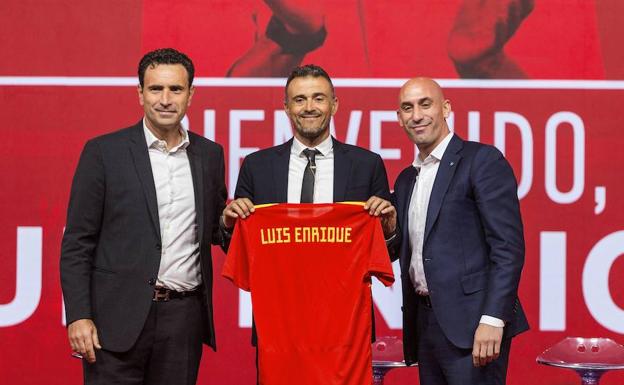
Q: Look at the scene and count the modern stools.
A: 2